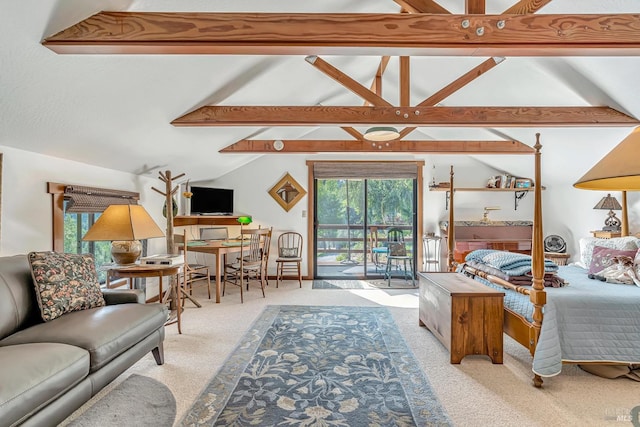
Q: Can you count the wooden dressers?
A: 1